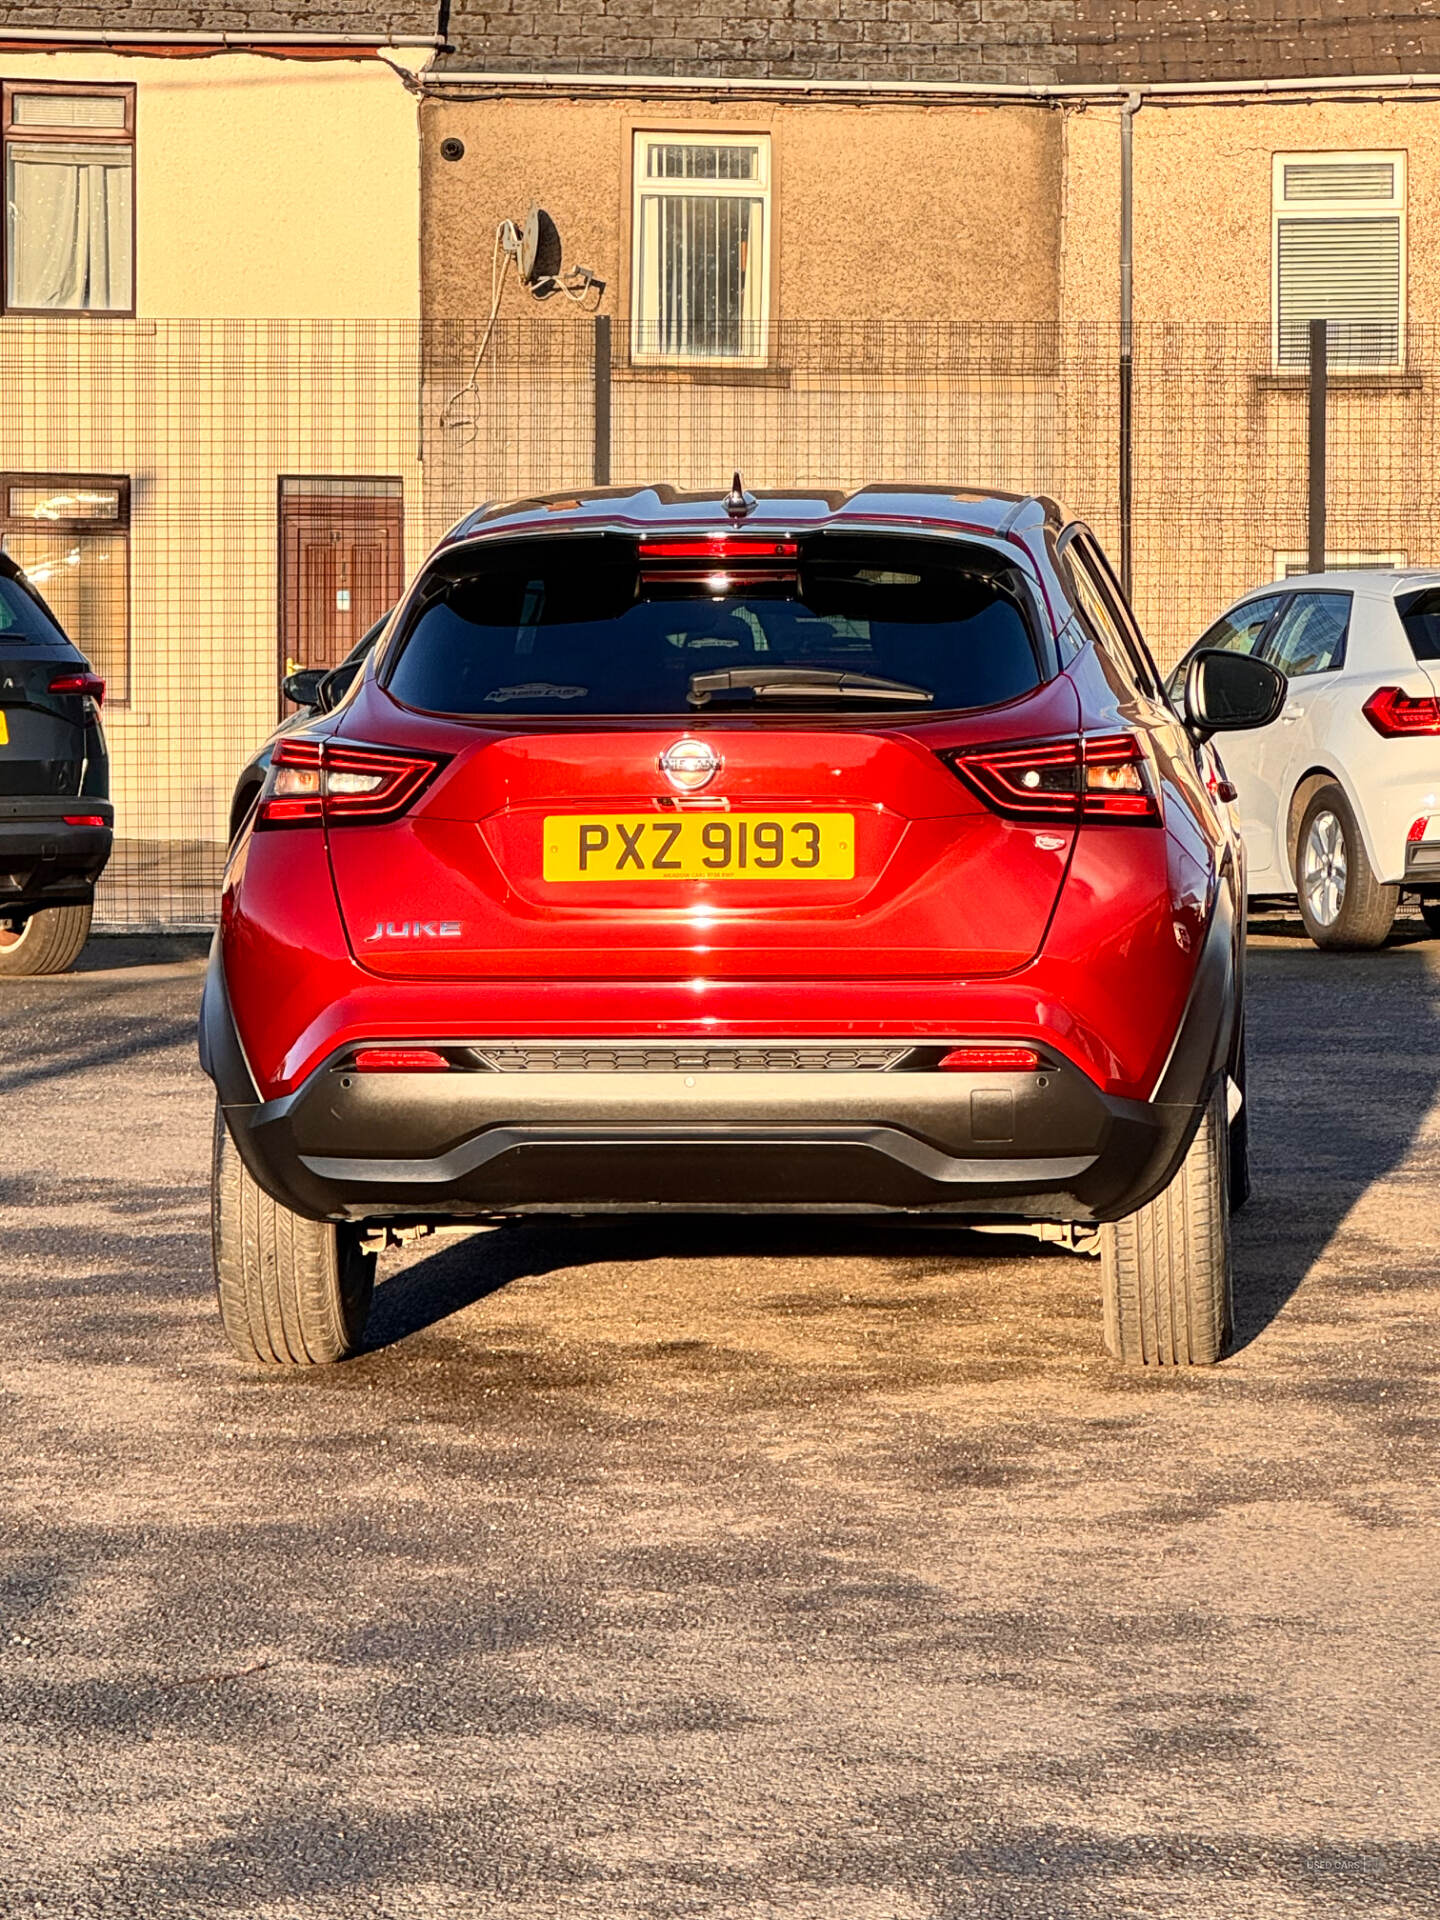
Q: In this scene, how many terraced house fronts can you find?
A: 3